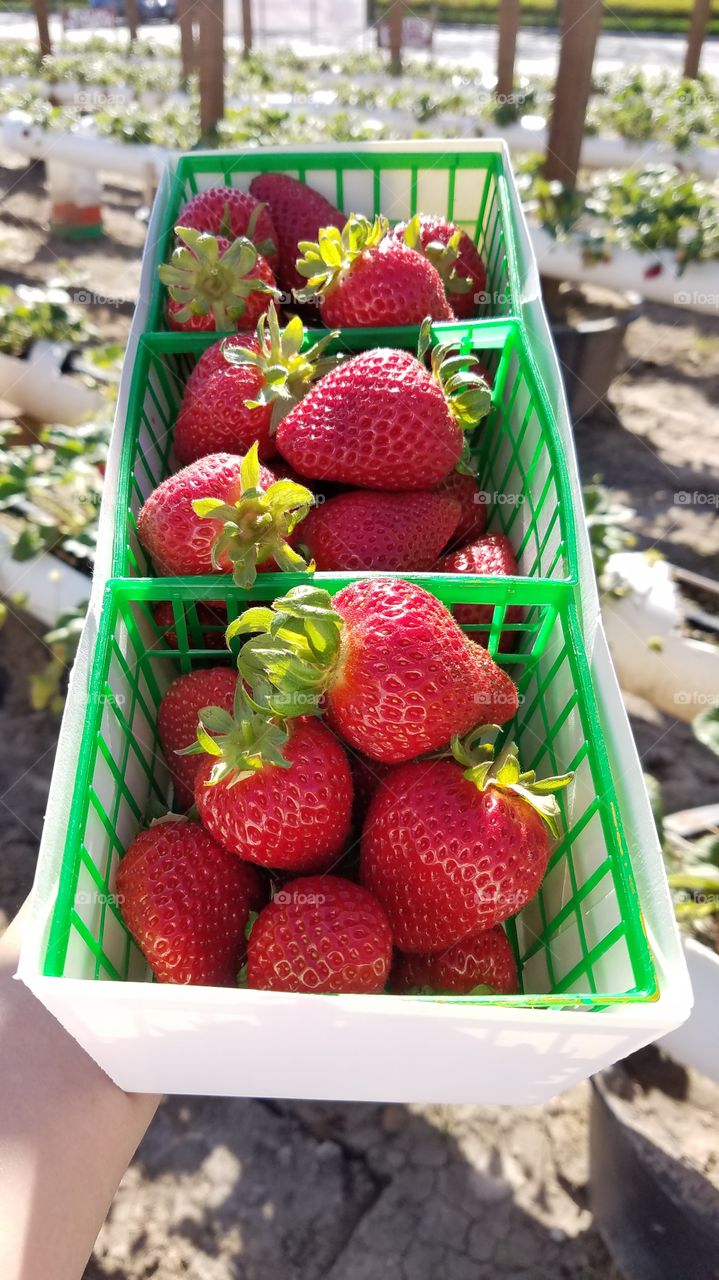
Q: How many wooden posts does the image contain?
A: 9